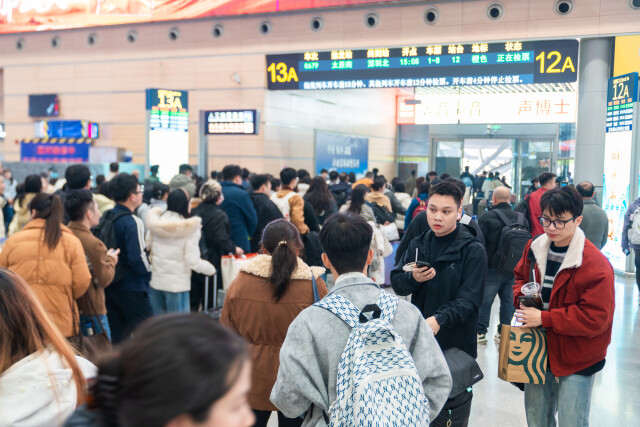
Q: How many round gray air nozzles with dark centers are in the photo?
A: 13